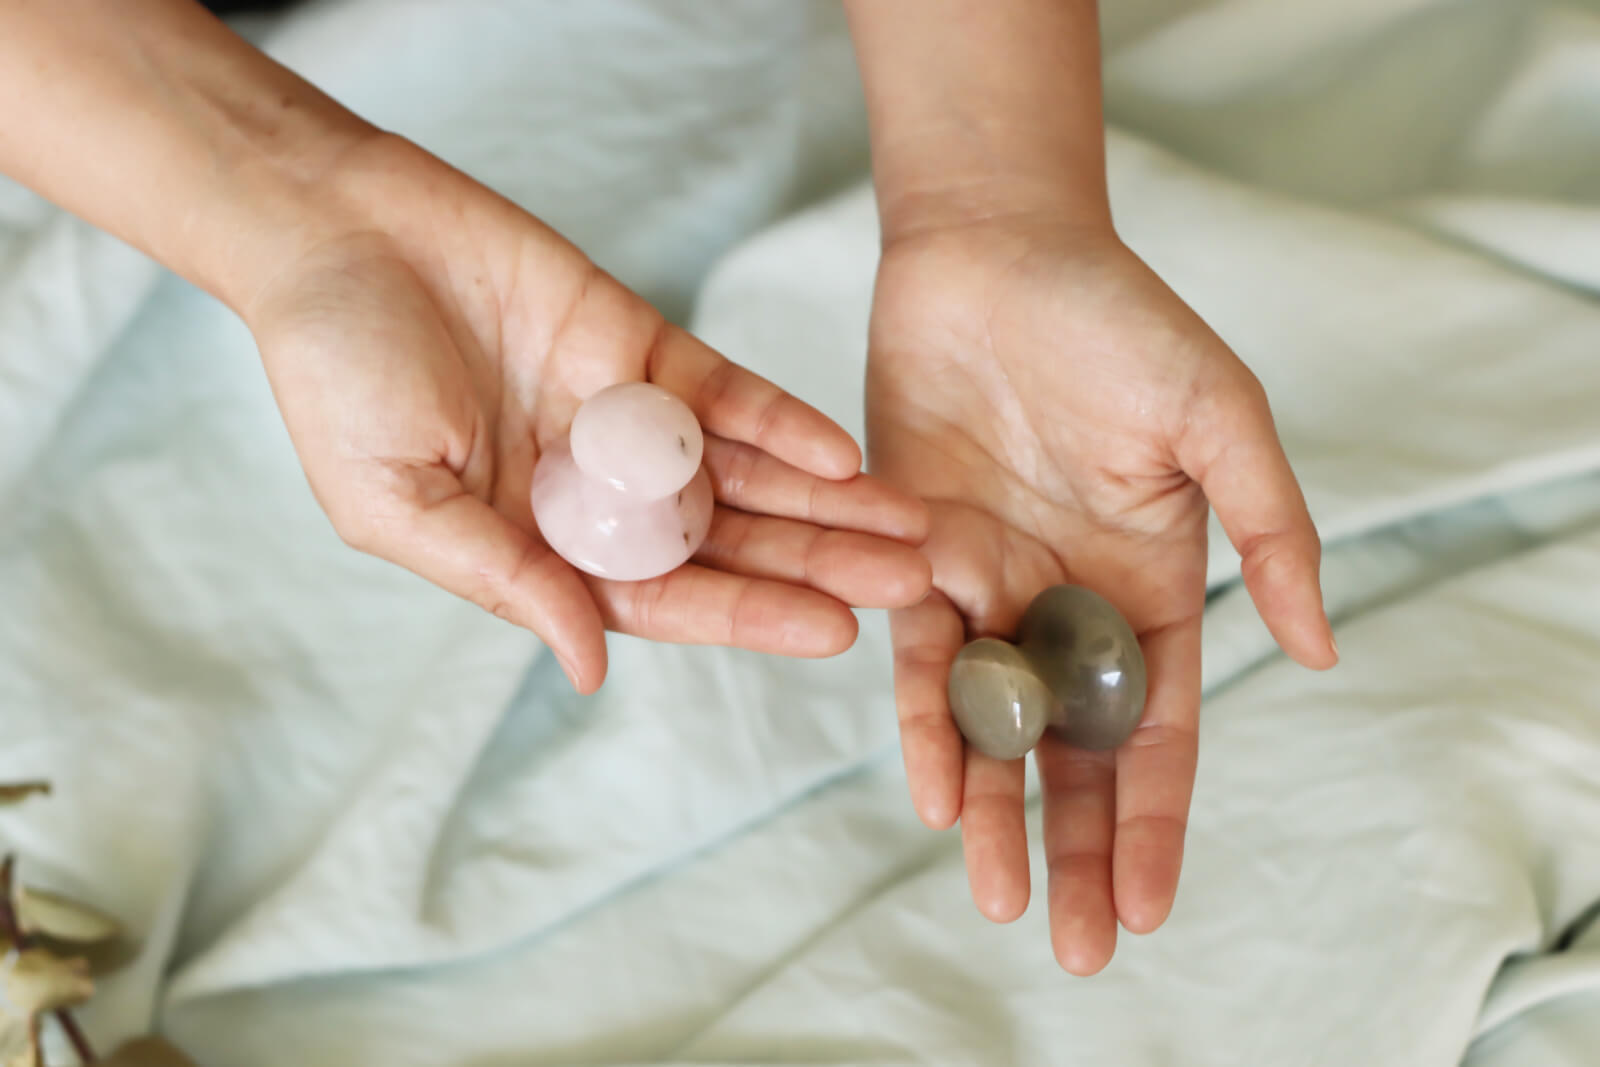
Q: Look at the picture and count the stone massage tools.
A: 2